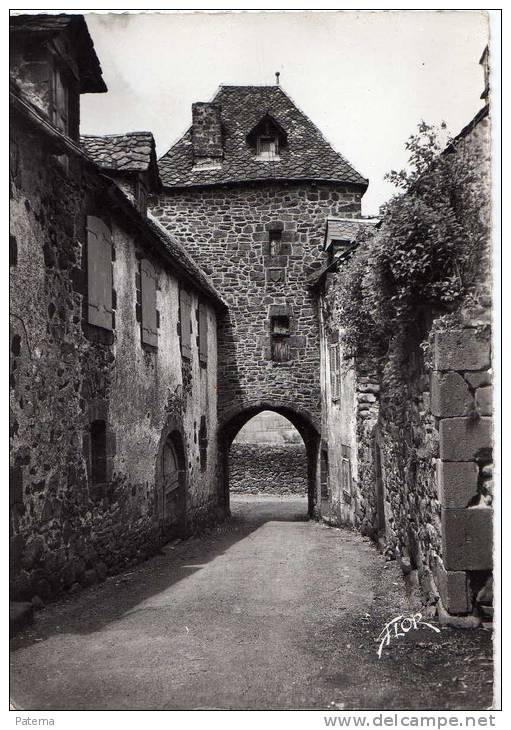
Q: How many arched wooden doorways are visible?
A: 1